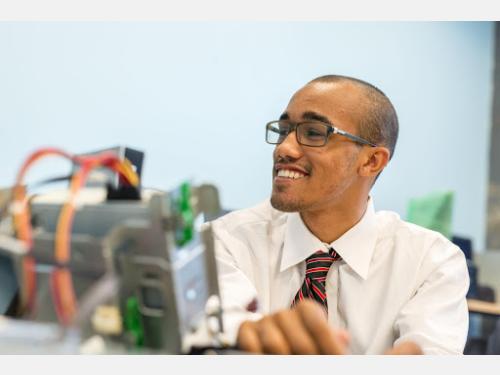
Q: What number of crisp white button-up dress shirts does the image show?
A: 1